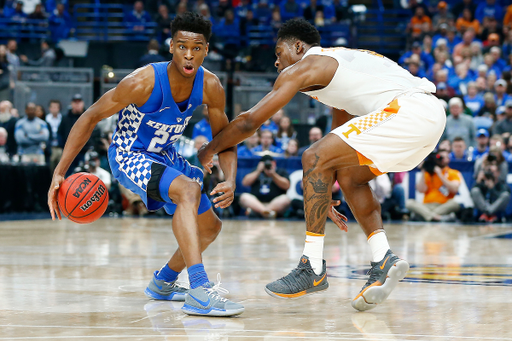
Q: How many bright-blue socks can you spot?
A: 2